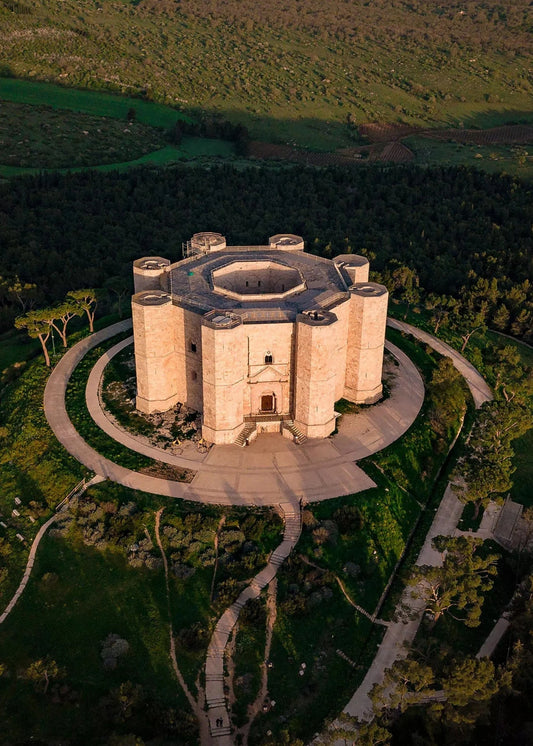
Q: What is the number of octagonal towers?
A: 8